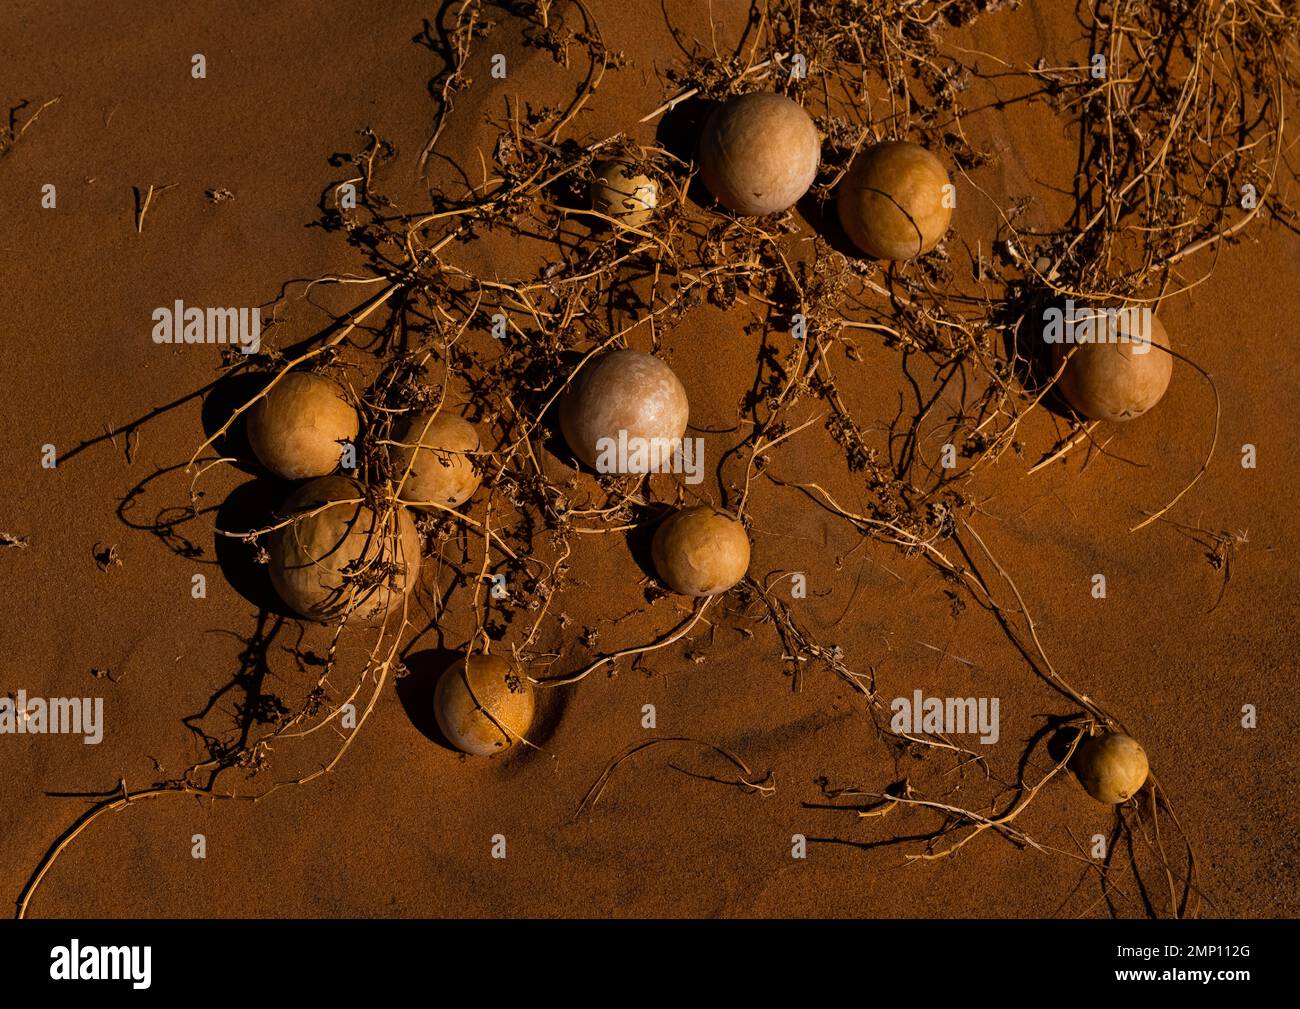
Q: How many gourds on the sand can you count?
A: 11